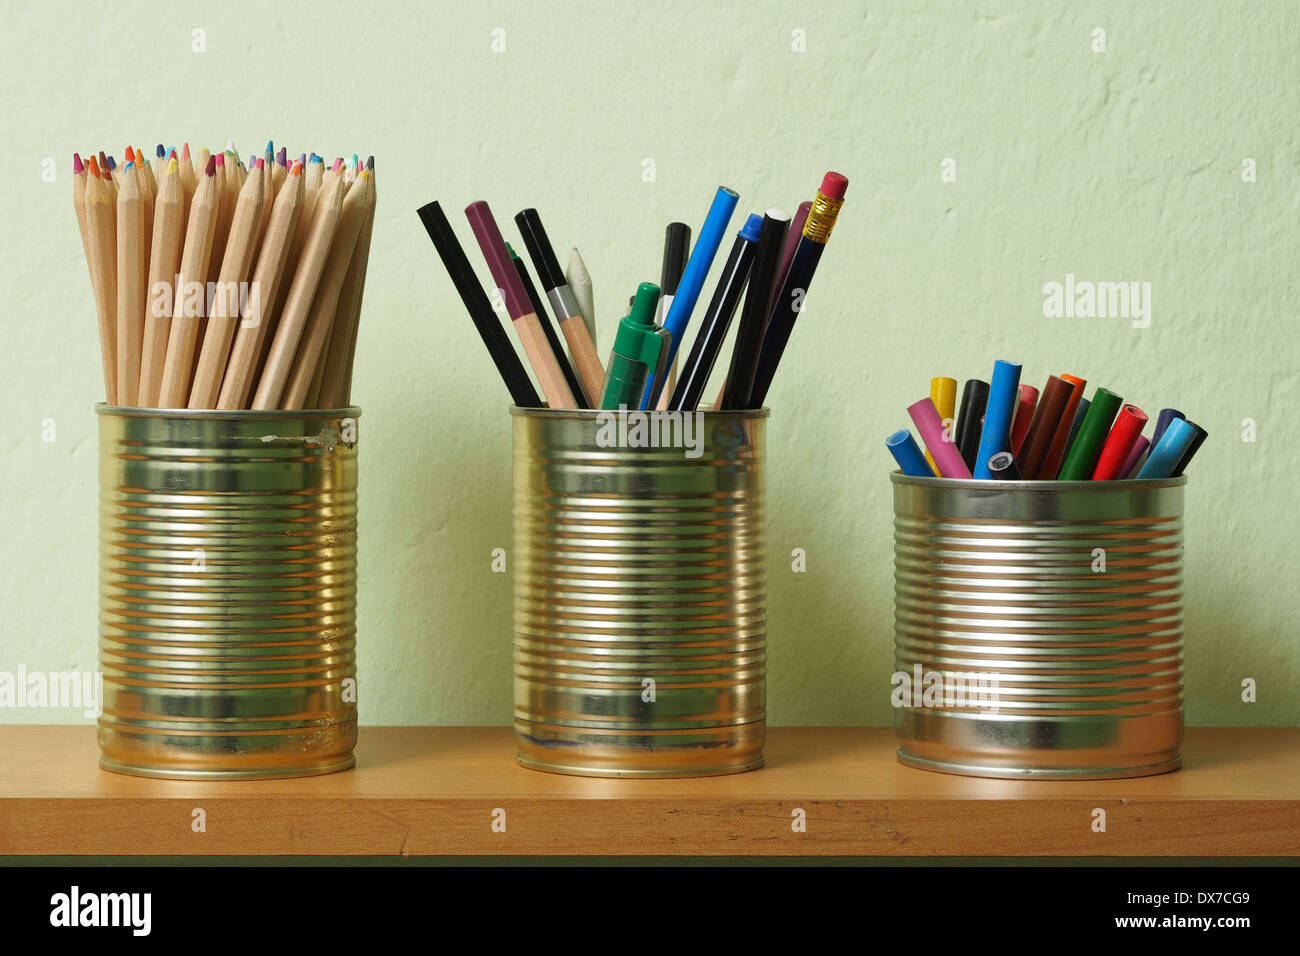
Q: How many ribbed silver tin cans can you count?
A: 3